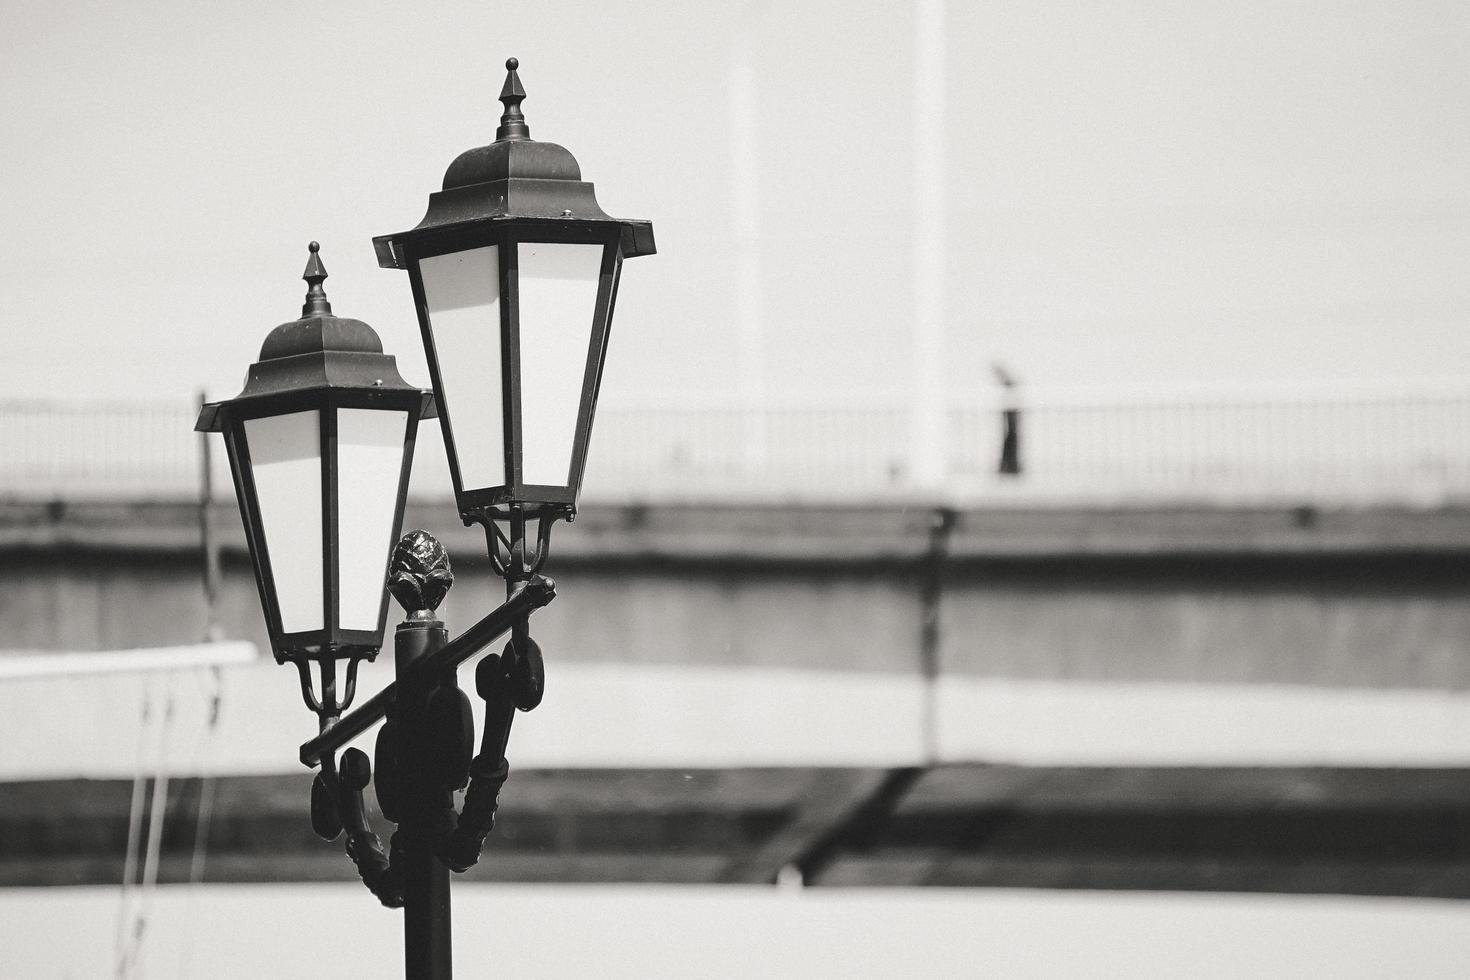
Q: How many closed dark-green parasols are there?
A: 0